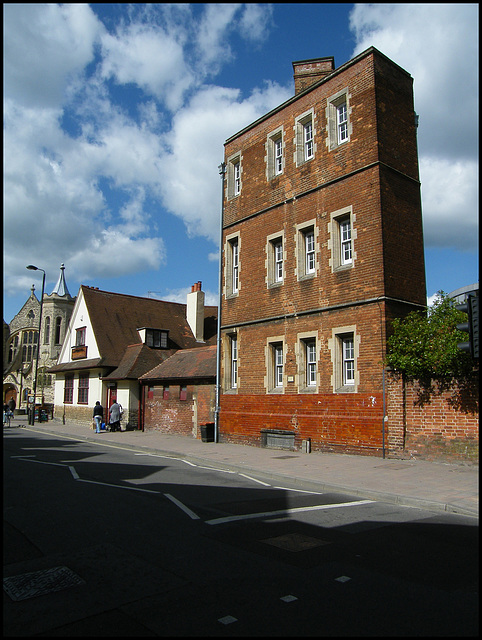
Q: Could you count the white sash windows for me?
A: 12